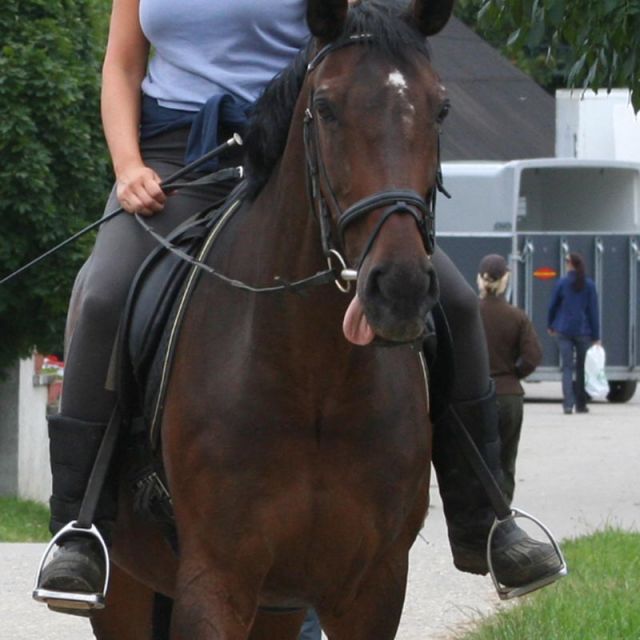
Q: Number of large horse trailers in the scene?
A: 1